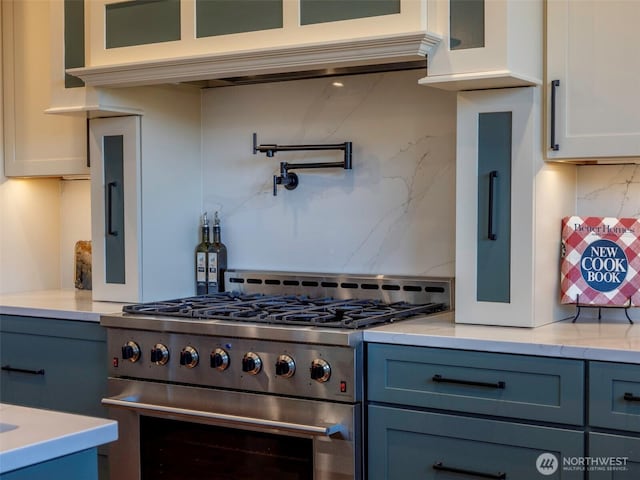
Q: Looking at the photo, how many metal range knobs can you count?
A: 7